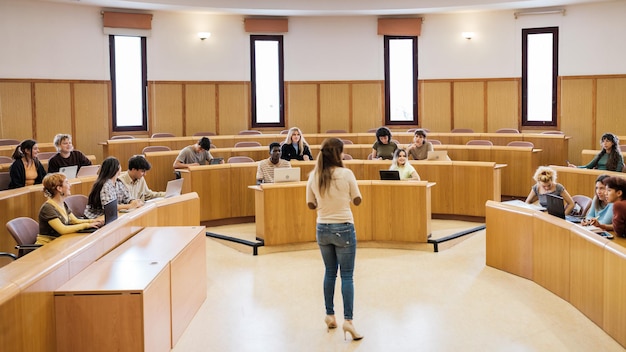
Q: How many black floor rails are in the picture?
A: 2